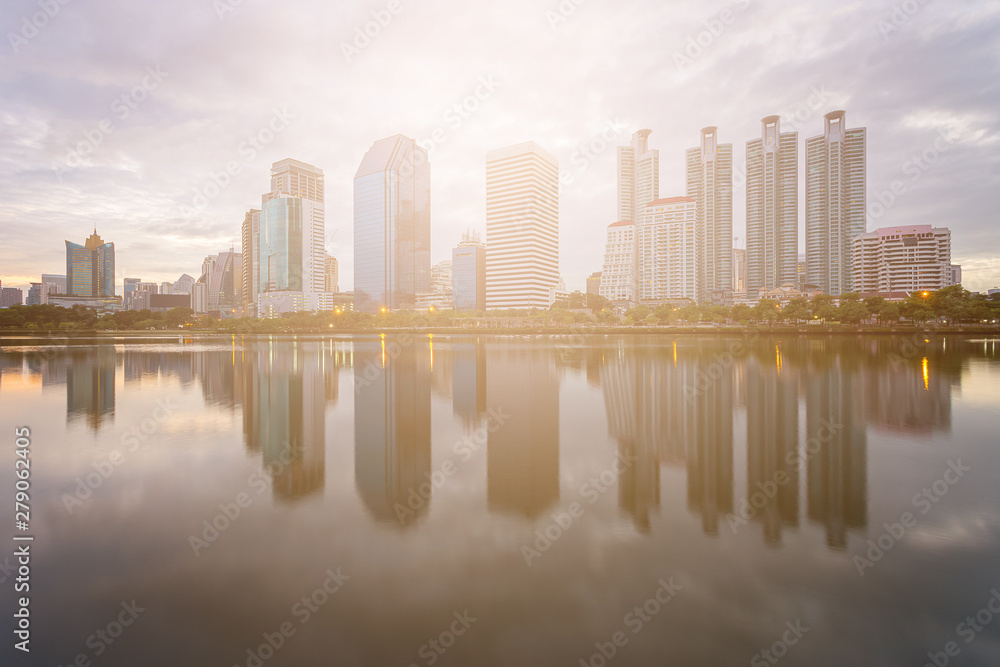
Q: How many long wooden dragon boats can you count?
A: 0